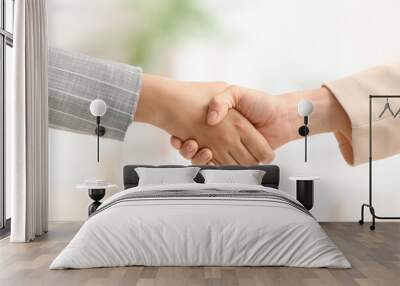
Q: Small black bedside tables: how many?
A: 2